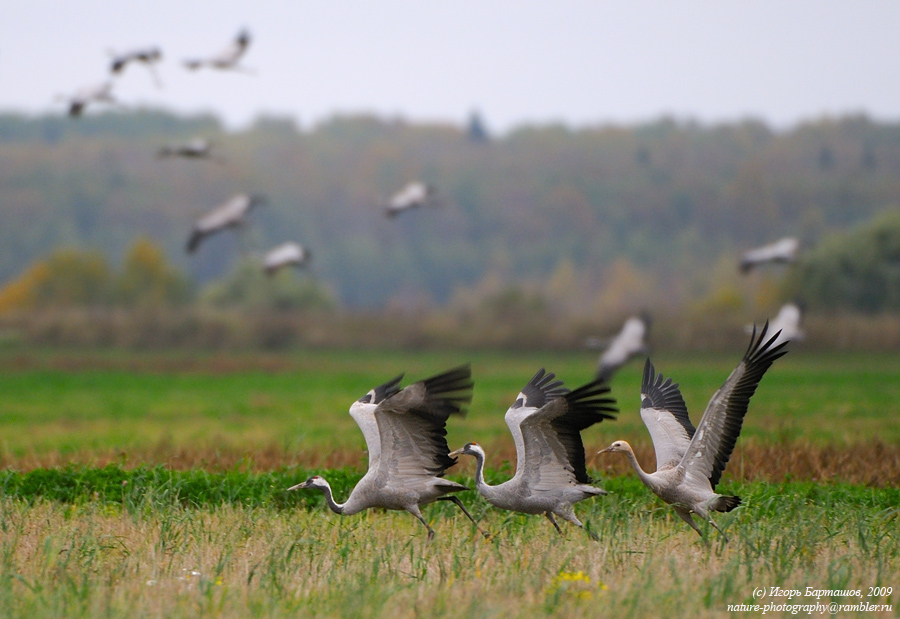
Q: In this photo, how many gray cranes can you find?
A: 13